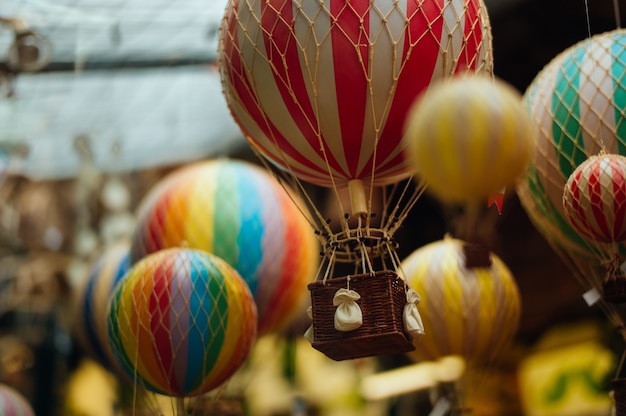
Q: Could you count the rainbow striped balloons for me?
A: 2